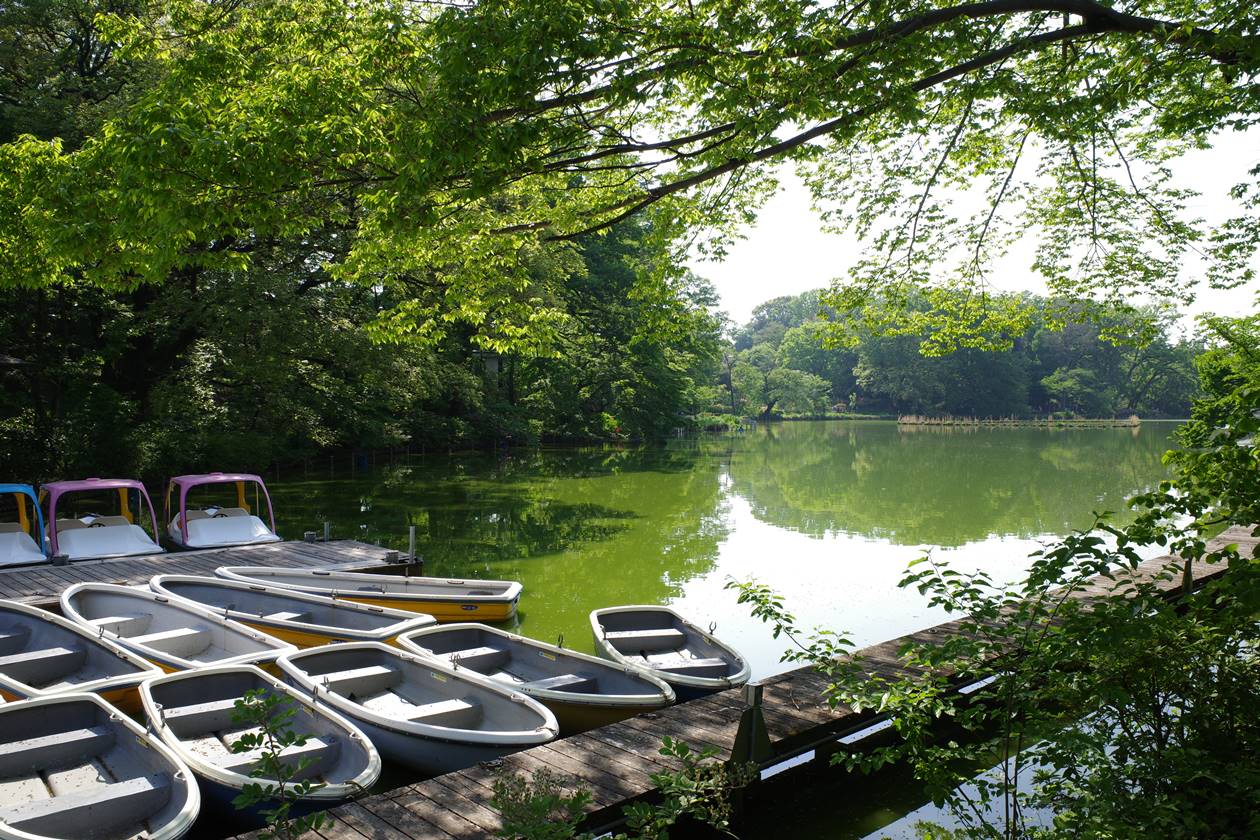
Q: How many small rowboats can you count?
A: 9